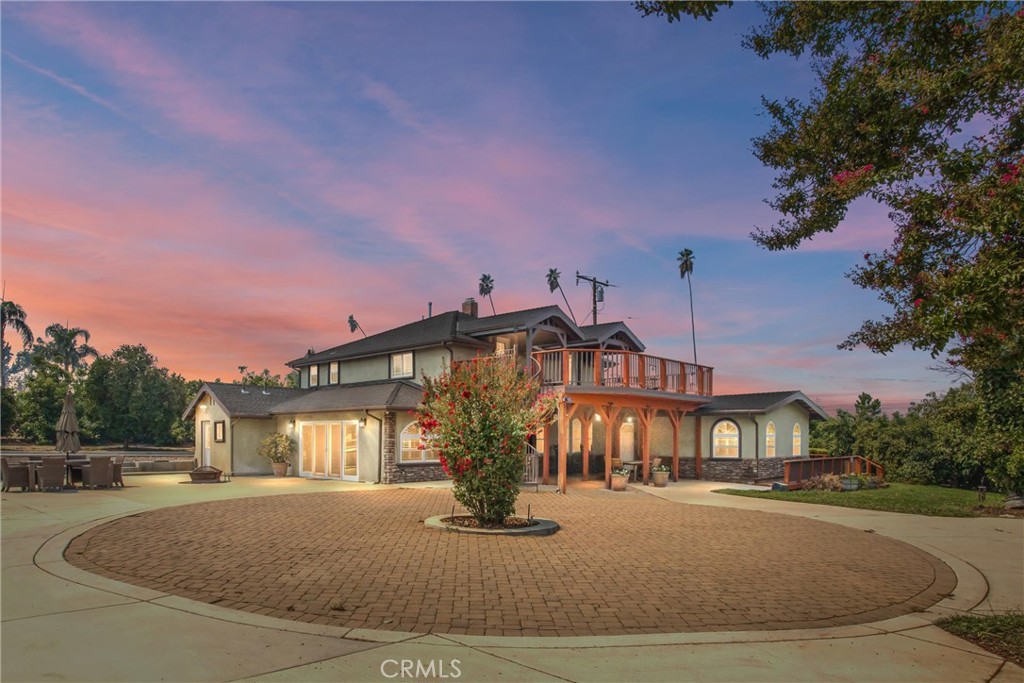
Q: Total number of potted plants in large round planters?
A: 3